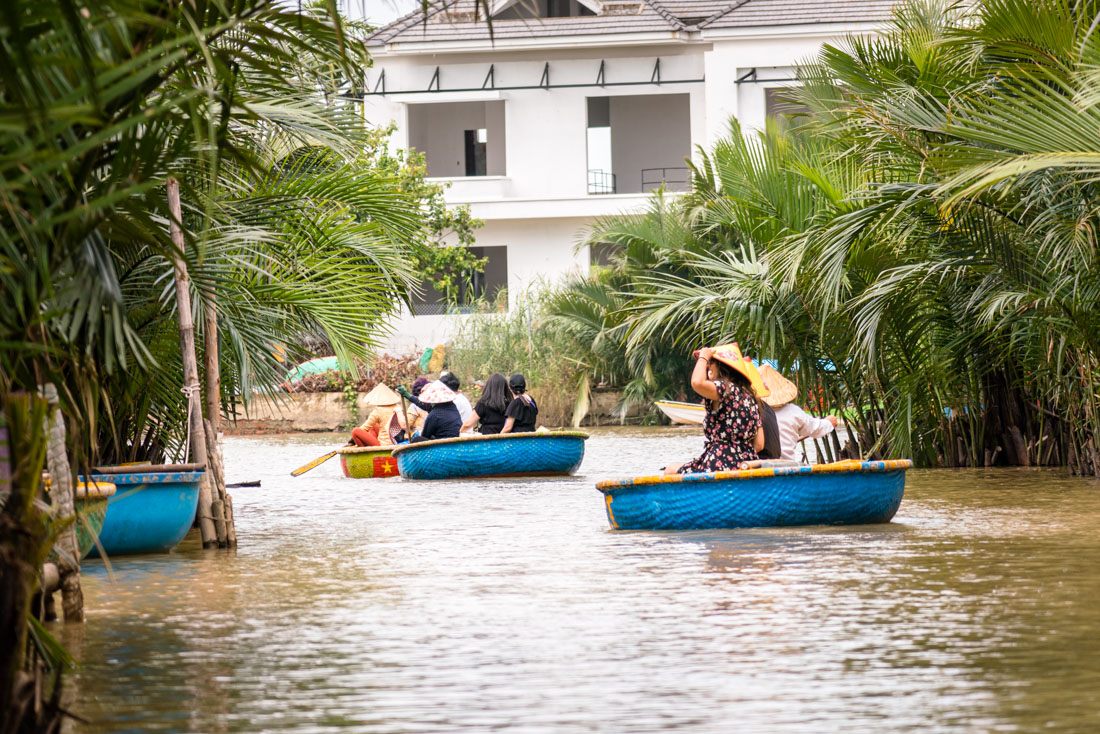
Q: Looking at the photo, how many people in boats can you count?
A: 9